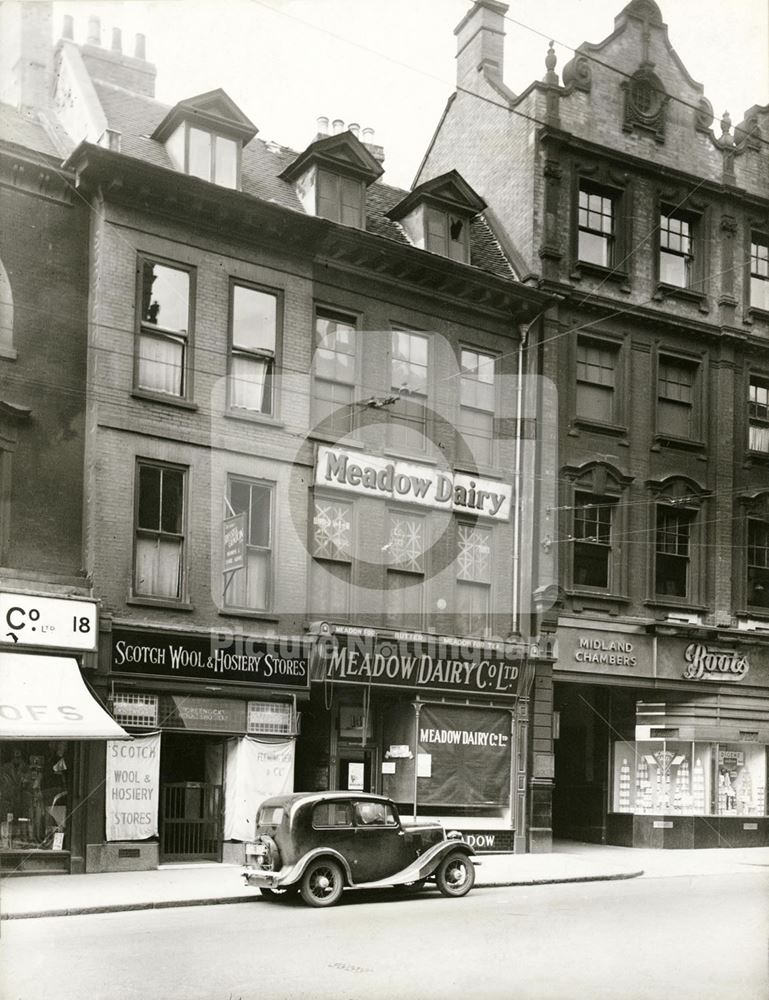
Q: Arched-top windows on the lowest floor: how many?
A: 3